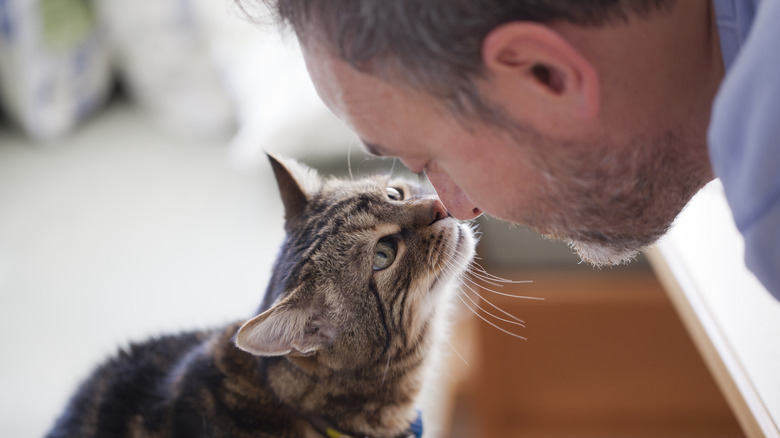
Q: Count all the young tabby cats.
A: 1